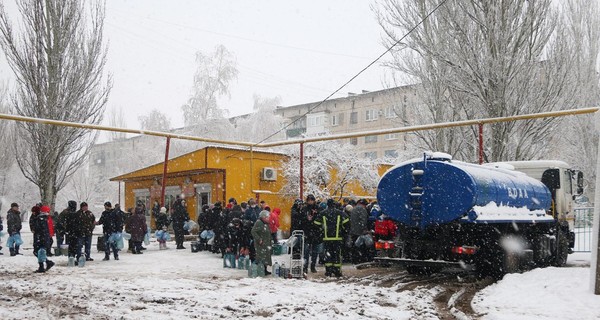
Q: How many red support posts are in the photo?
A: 3